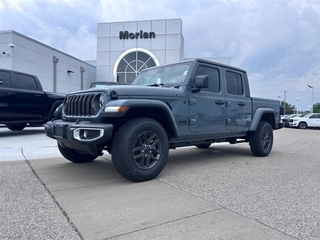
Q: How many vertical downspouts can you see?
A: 2